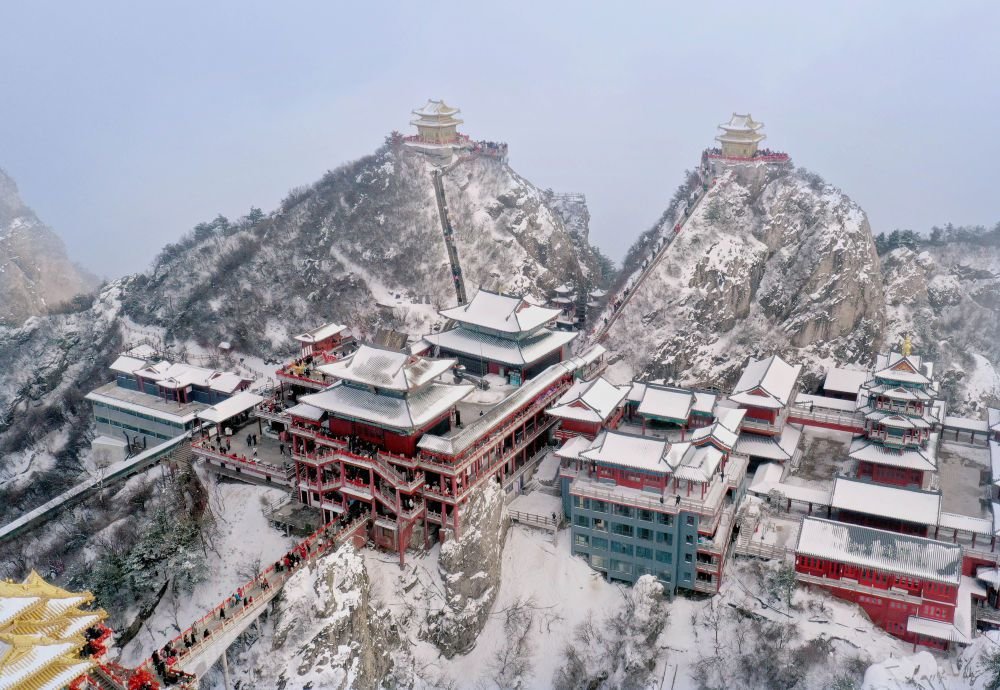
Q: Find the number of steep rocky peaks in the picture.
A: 2